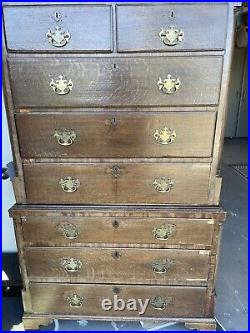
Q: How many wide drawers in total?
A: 6